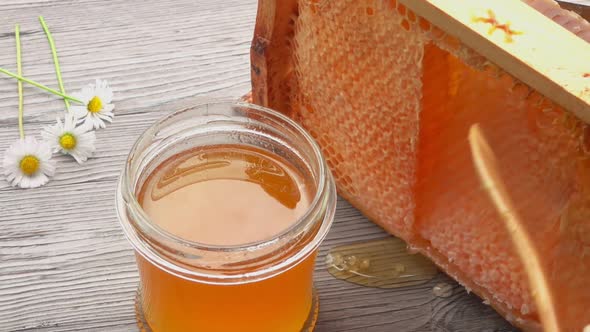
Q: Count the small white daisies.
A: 3